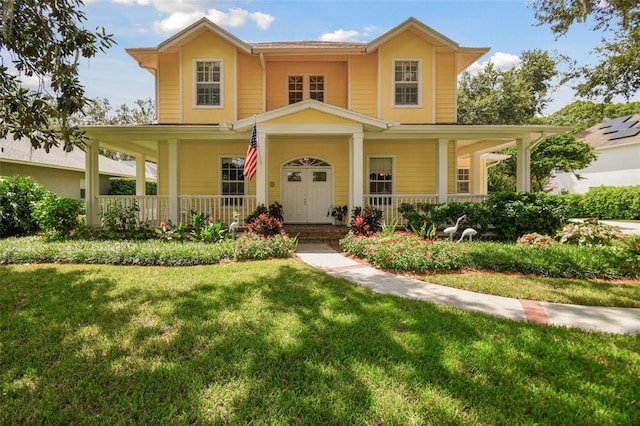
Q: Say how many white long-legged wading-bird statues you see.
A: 3